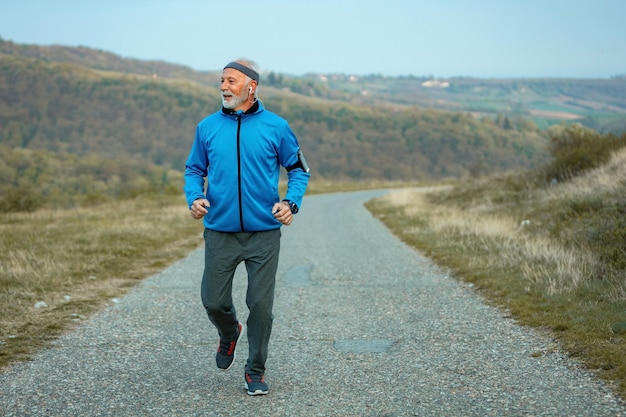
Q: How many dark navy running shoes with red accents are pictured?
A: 2